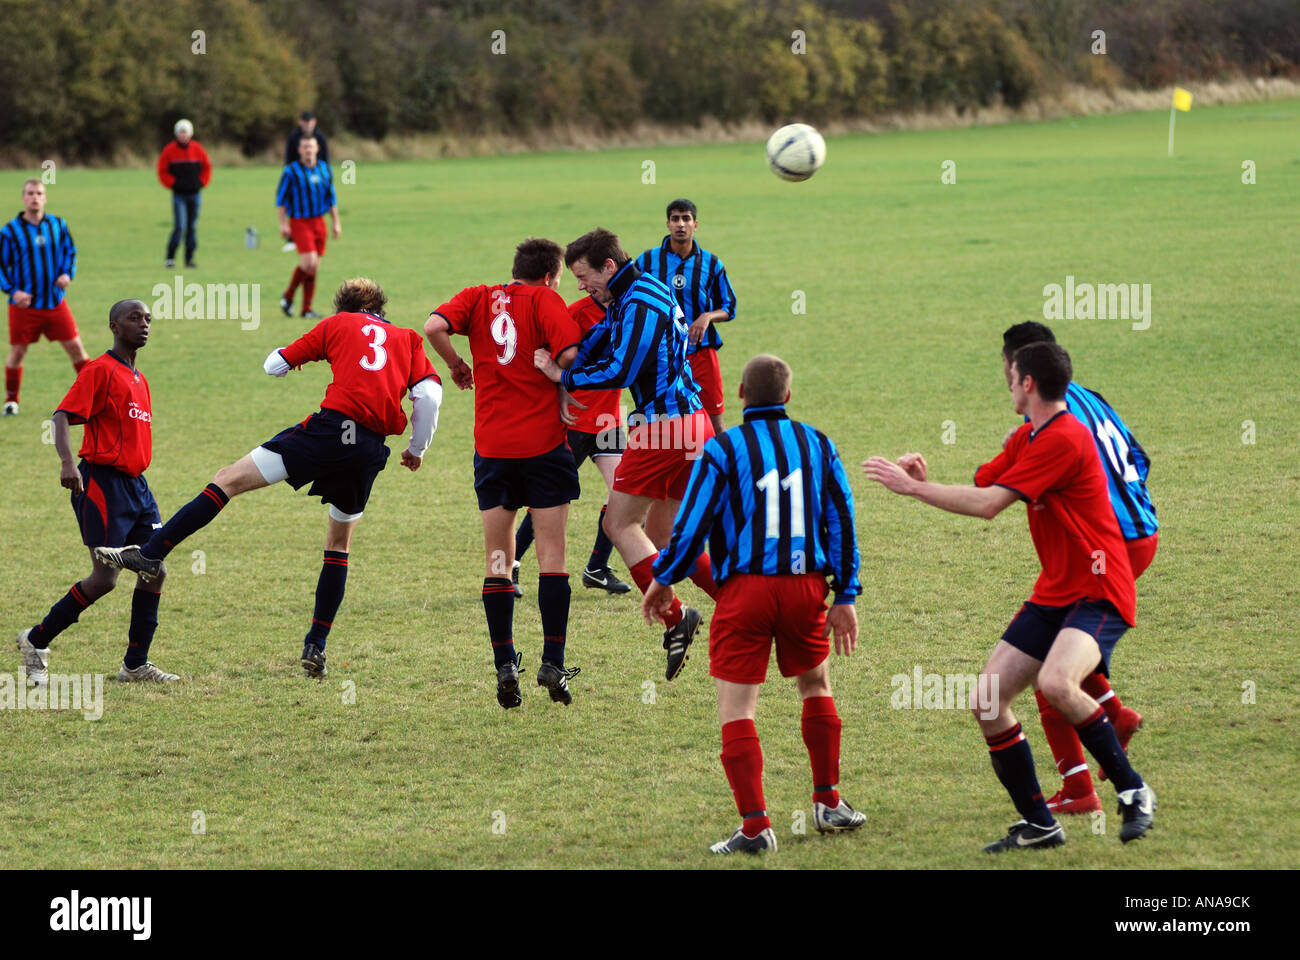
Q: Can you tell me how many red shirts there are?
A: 5